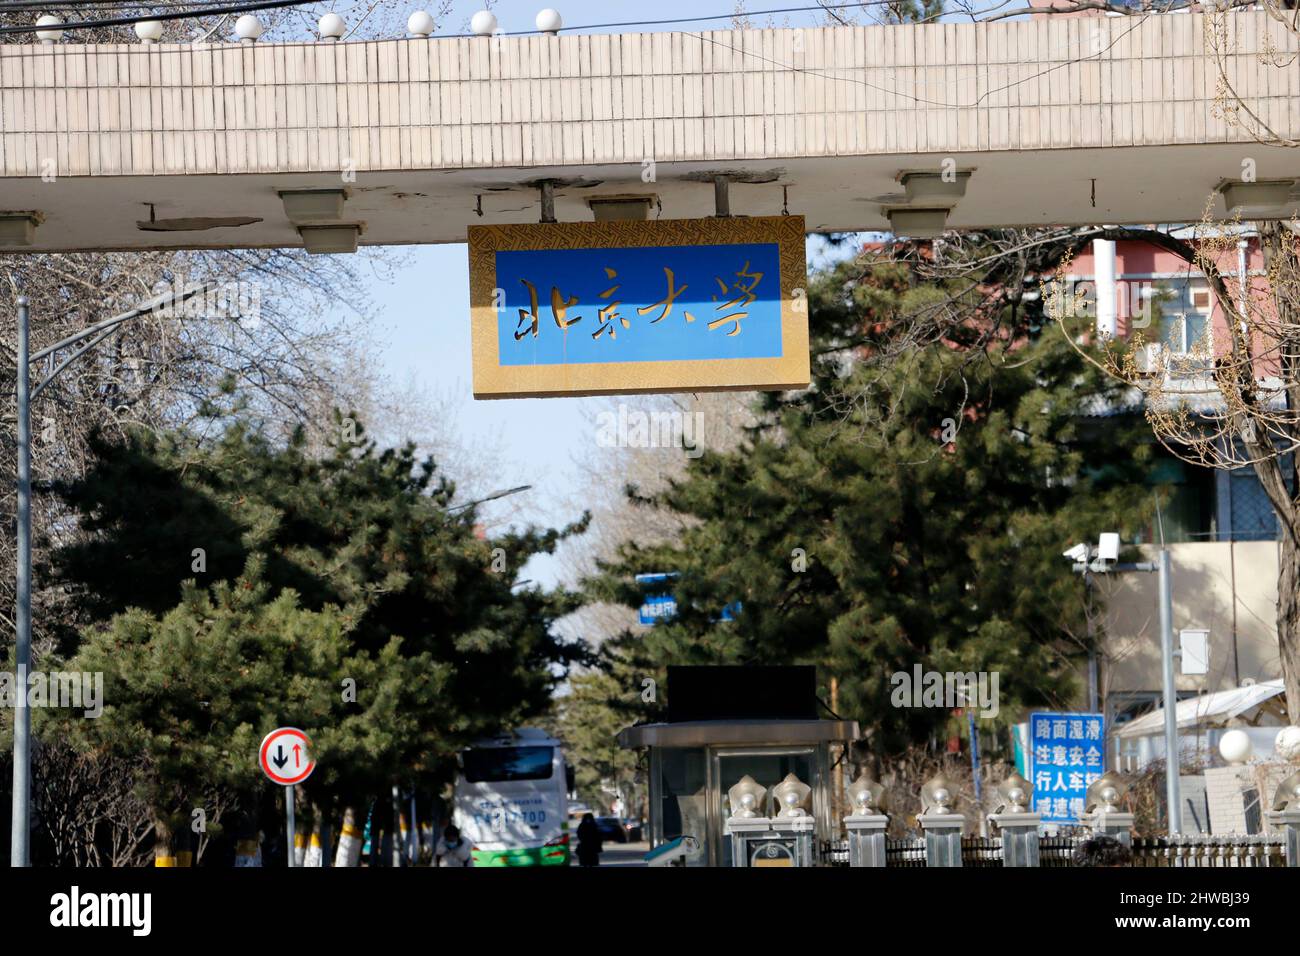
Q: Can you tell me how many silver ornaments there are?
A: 7